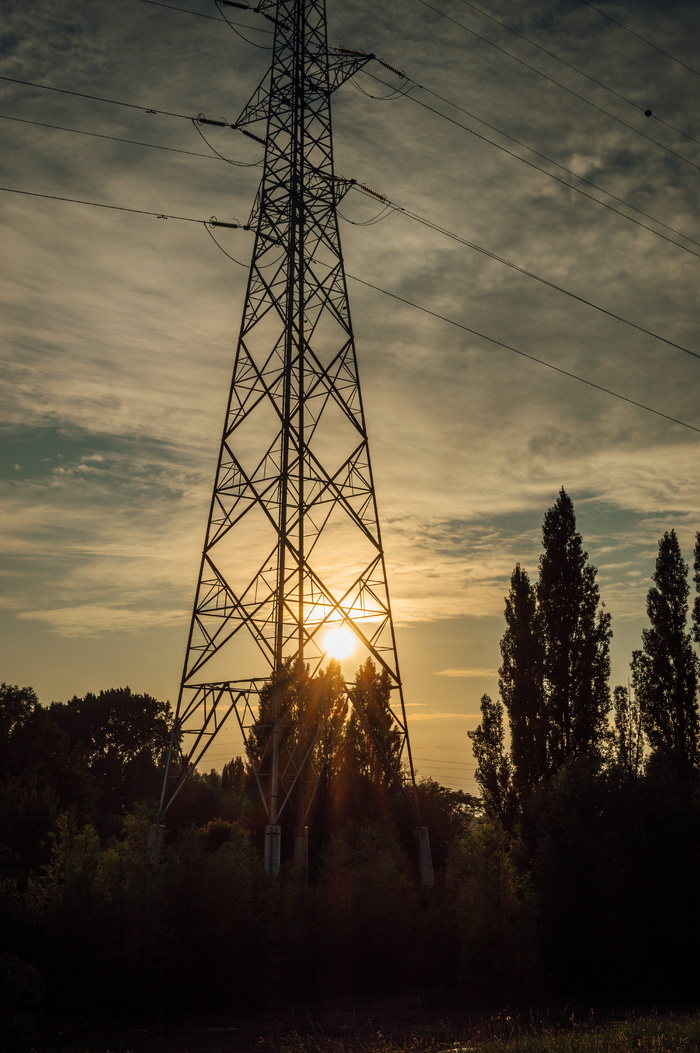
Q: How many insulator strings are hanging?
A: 10